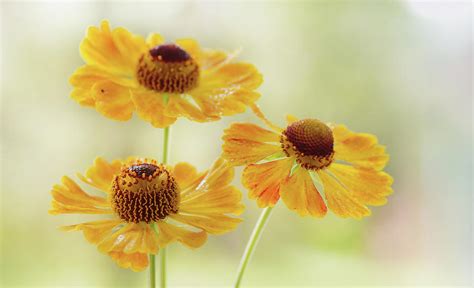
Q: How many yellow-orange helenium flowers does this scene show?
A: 3